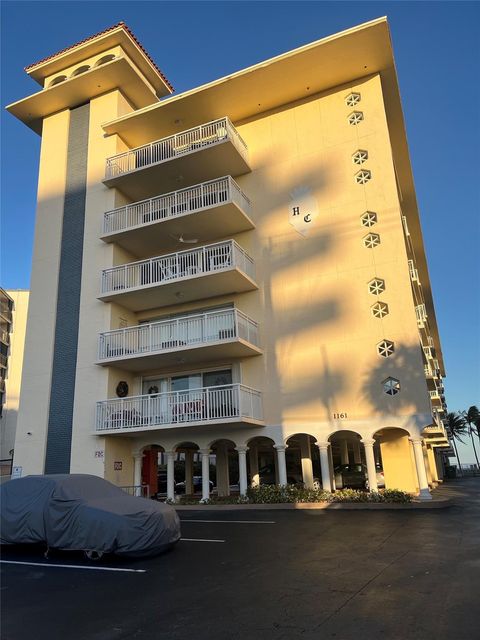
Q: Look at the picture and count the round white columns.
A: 8